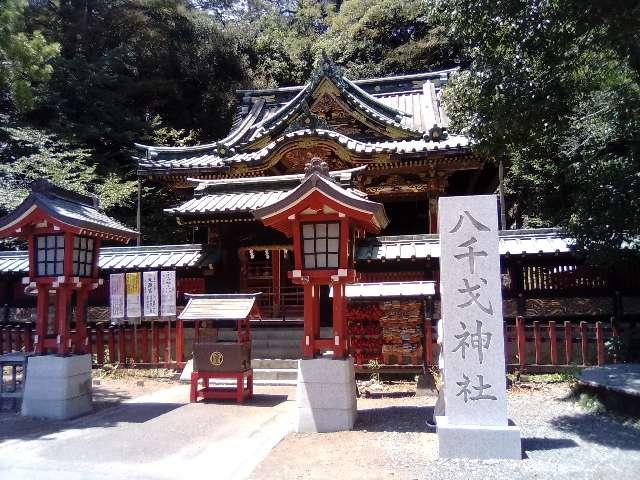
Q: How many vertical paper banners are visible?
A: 4